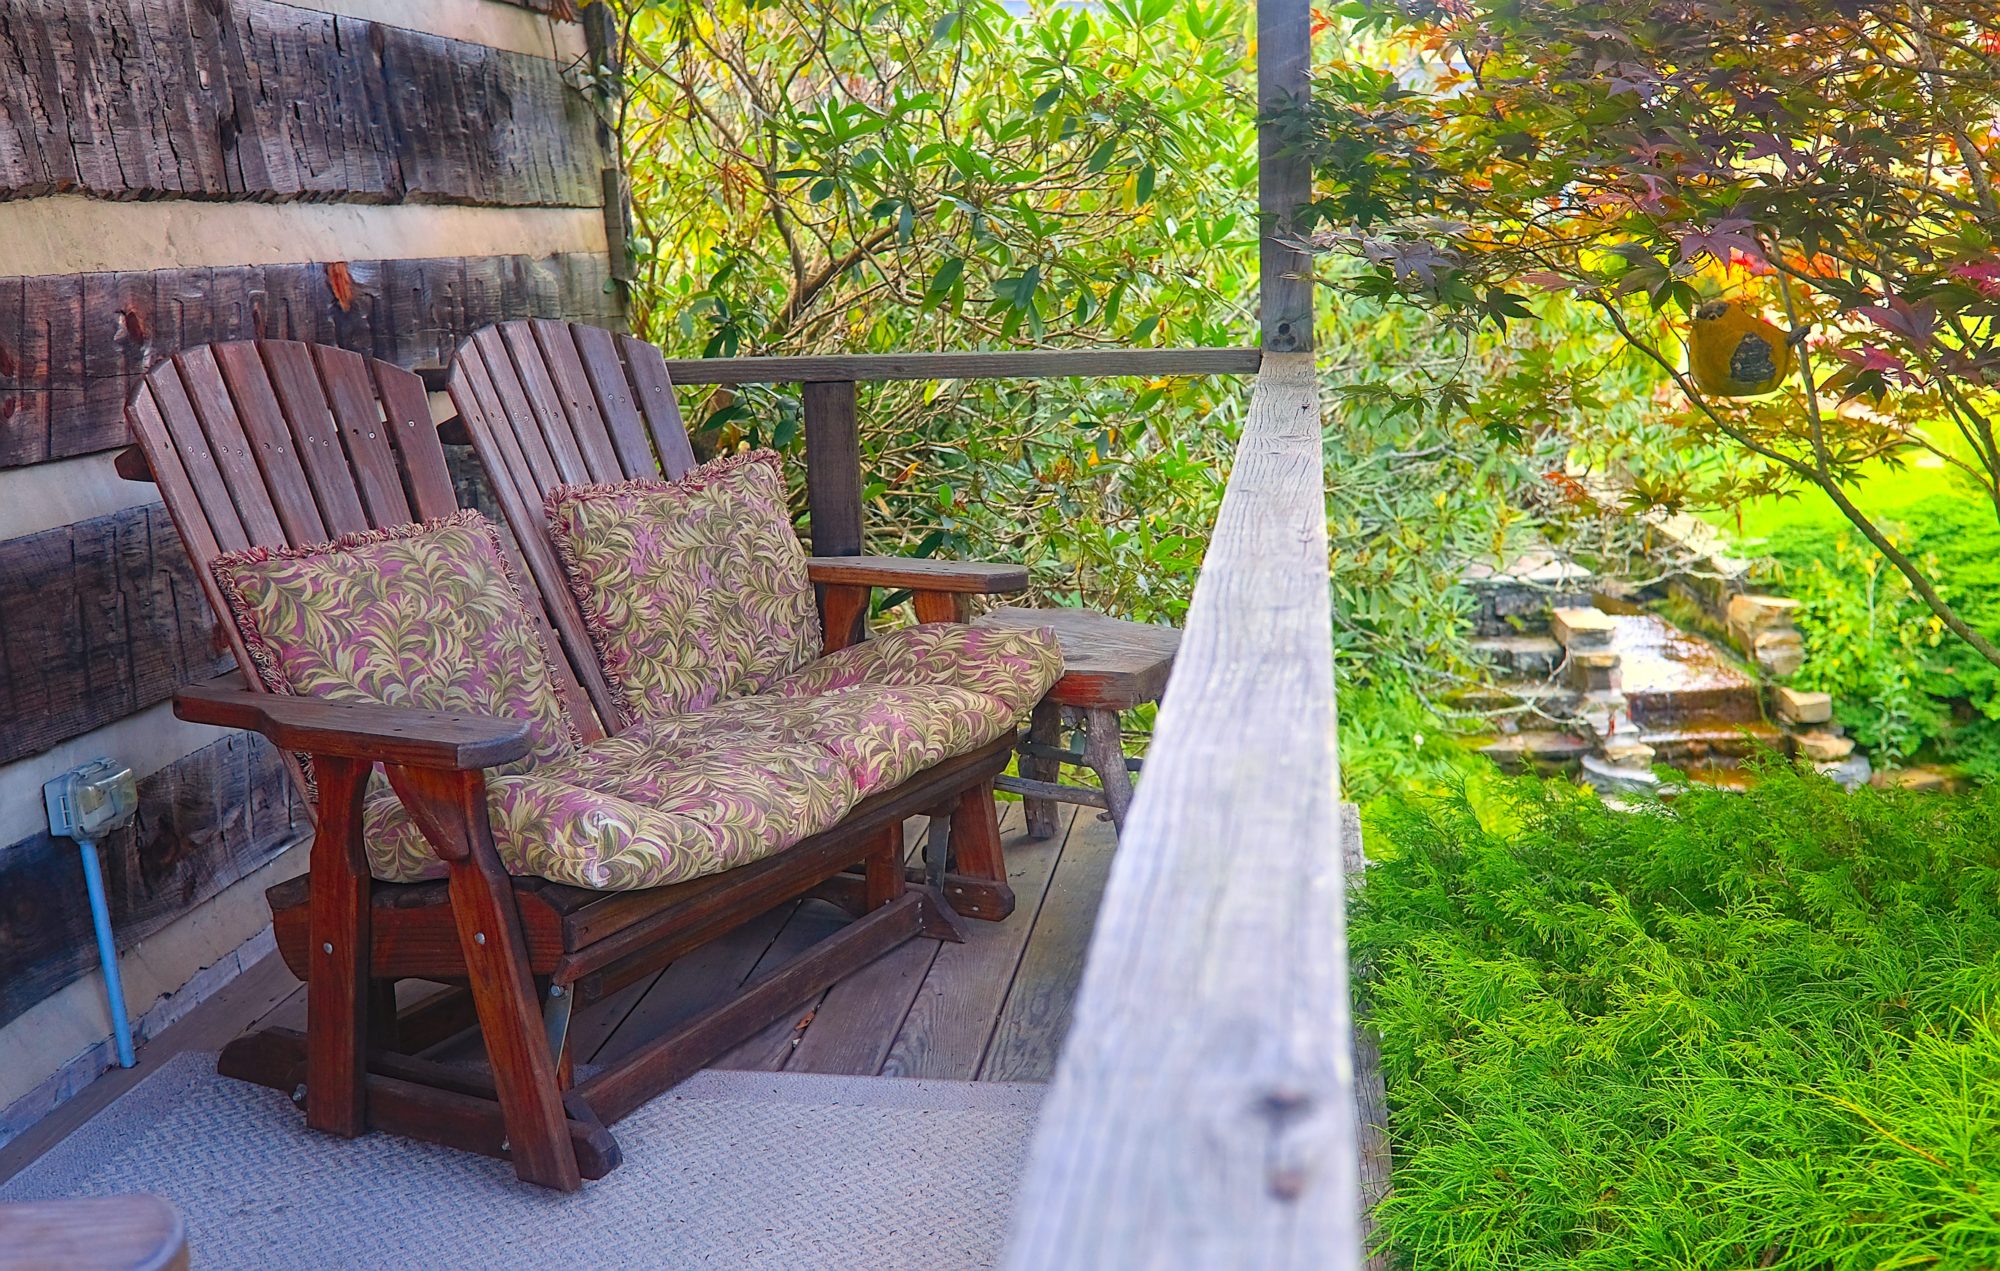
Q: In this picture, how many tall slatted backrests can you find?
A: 2